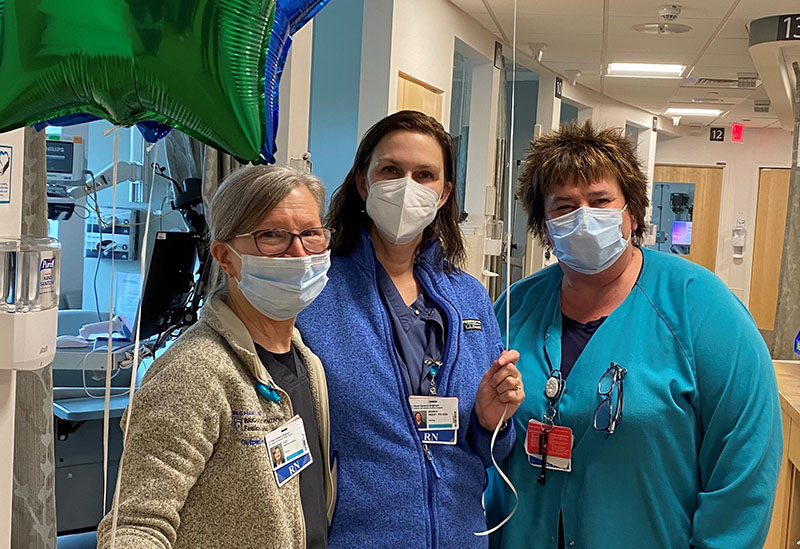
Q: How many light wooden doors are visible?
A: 3